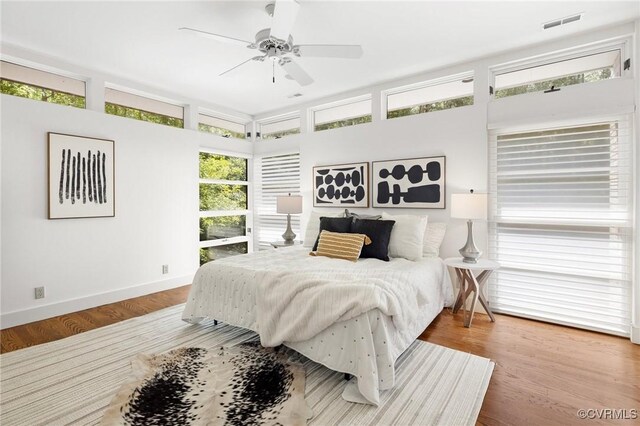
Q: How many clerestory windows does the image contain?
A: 7